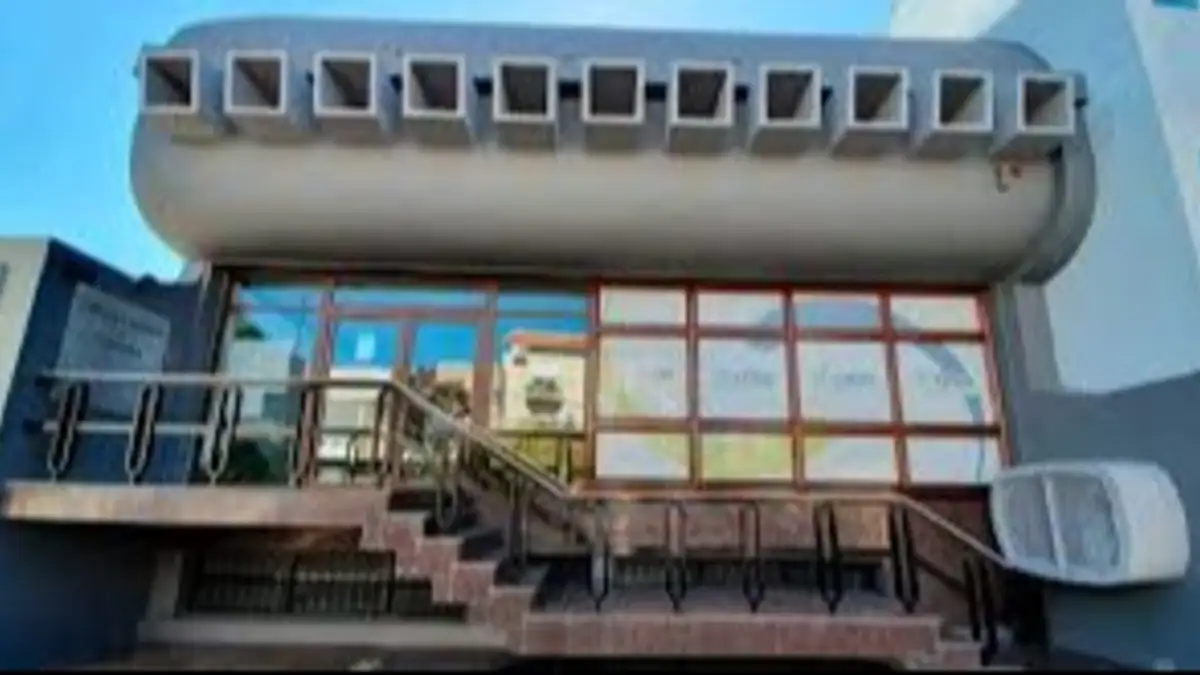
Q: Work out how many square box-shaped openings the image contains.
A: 11